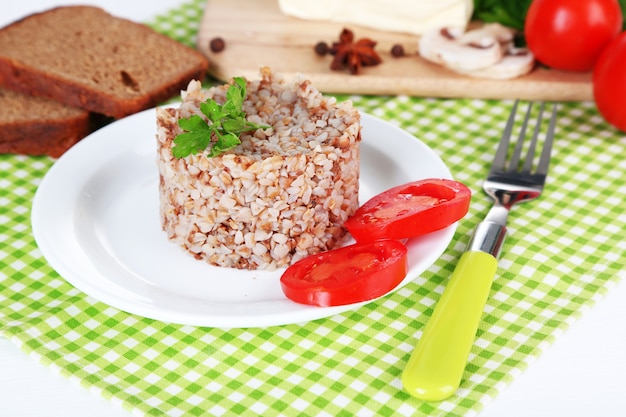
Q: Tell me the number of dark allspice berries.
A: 3